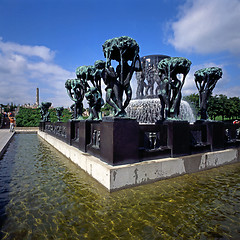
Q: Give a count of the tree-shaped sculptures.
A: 7